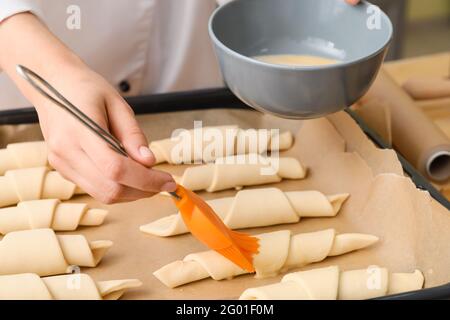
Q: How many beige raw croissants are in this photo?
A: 10